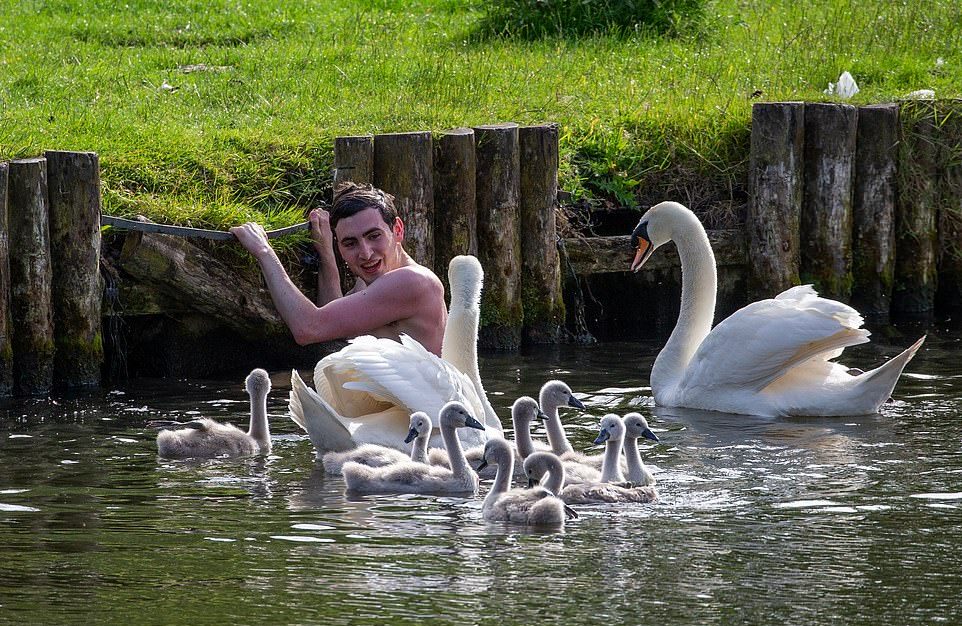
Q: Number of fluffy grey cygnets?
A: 9